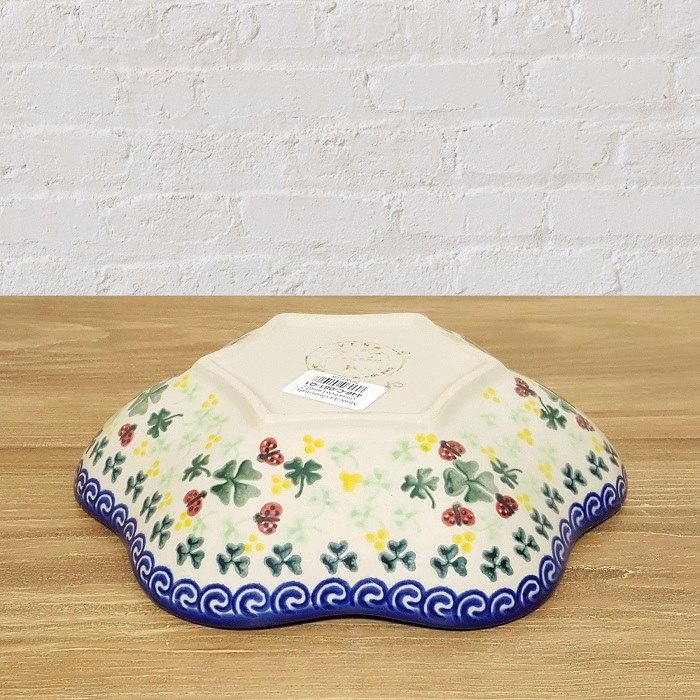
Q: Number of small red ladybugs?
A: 9